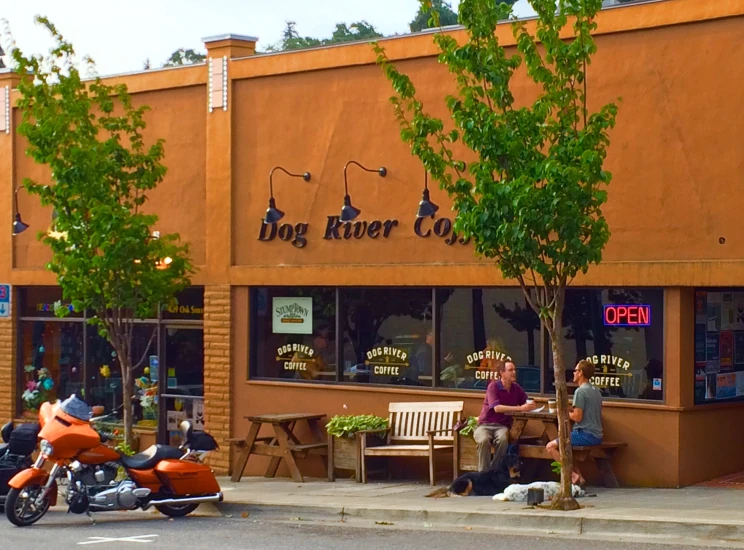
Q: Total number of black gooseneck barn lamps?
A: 4